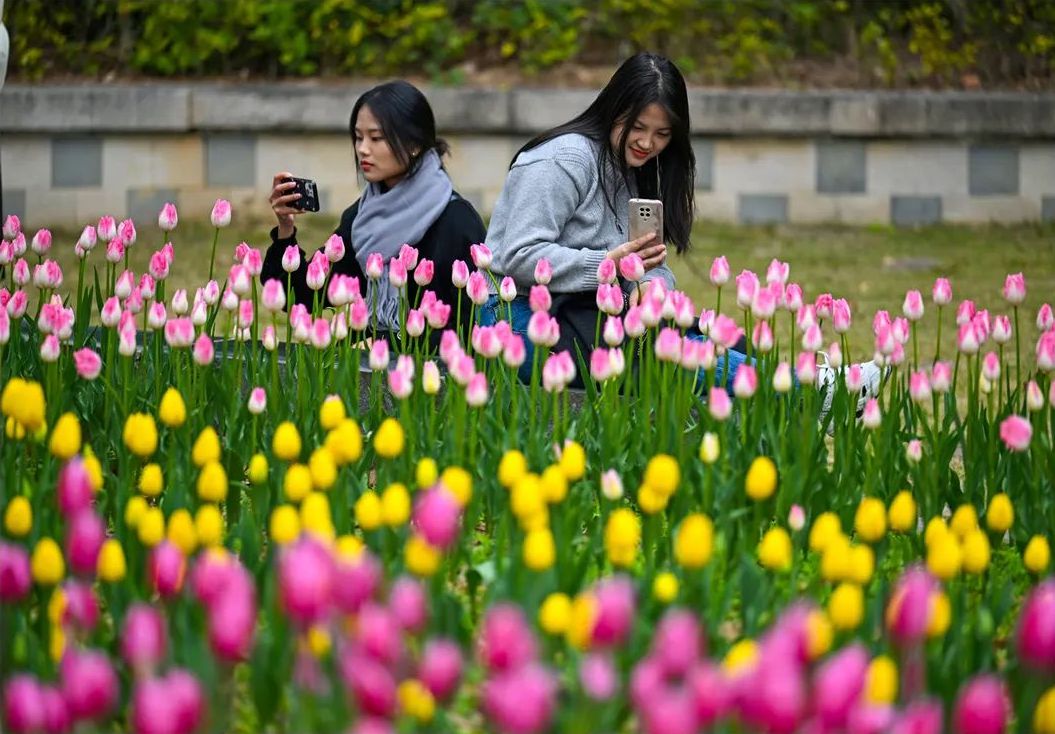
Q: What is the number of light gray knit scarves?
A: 1